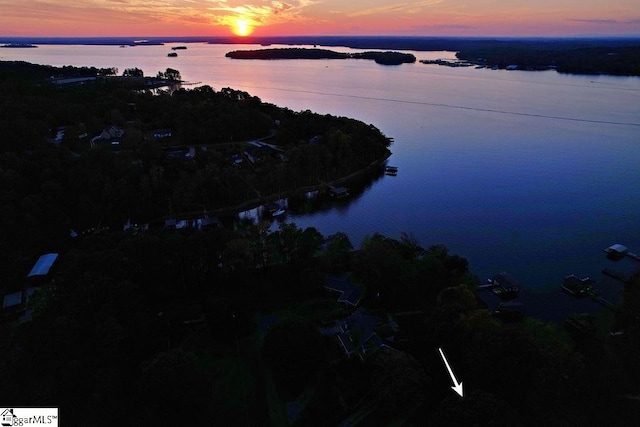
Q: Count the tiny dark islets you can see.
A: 2